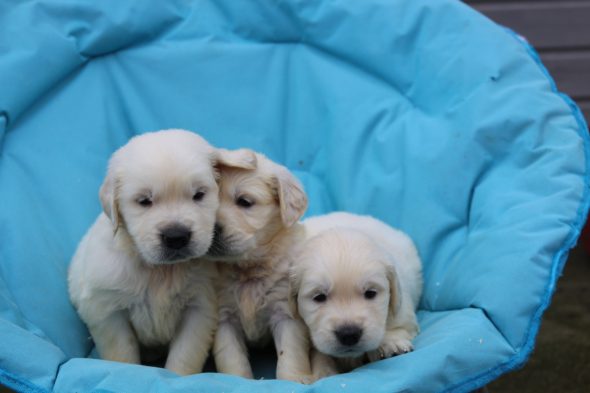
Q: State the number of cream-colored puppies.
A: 3